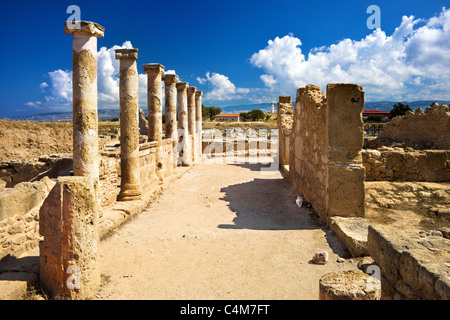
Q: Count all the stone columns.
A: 7